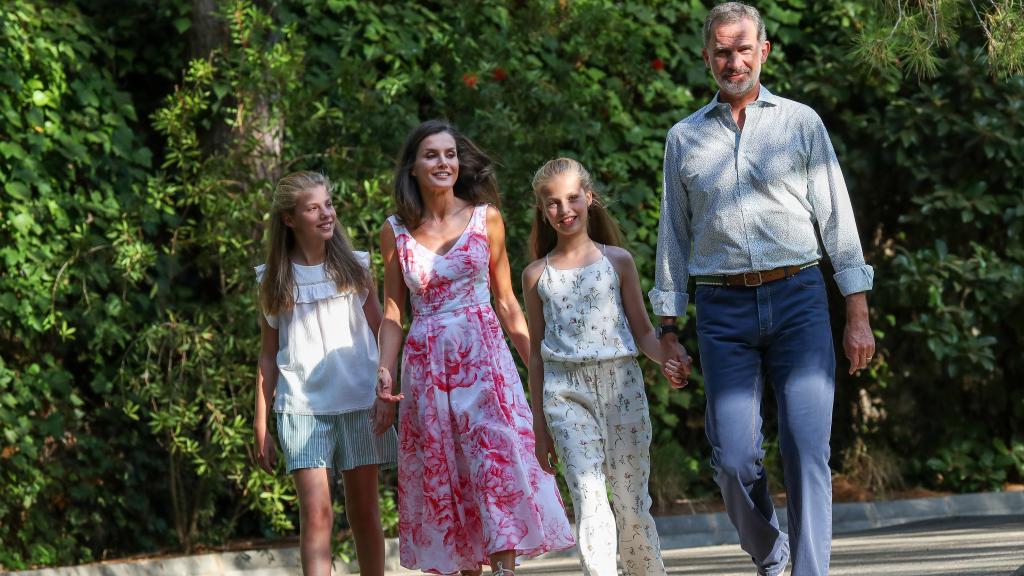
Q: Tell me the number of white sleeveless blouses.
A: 1